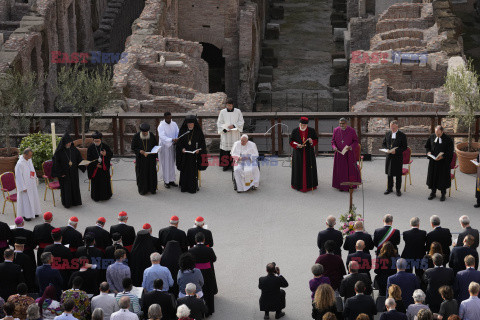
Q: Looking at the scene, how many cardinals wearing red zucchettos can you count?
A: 7